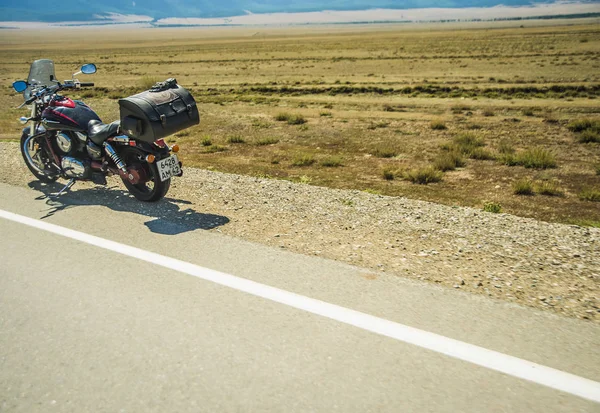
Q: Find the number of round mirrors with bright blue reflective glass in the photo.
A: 2